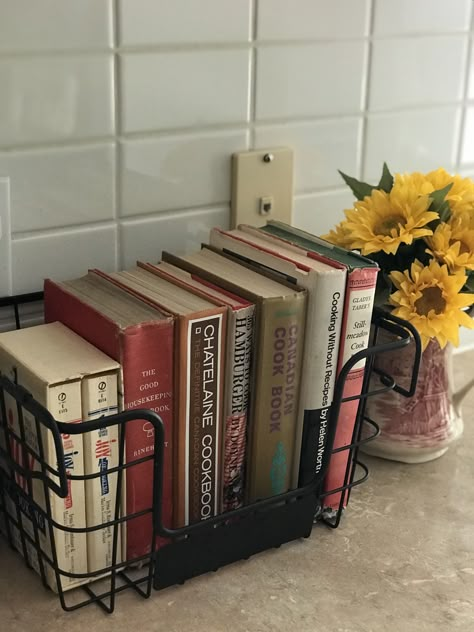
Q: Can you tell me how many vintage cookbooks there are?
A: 8